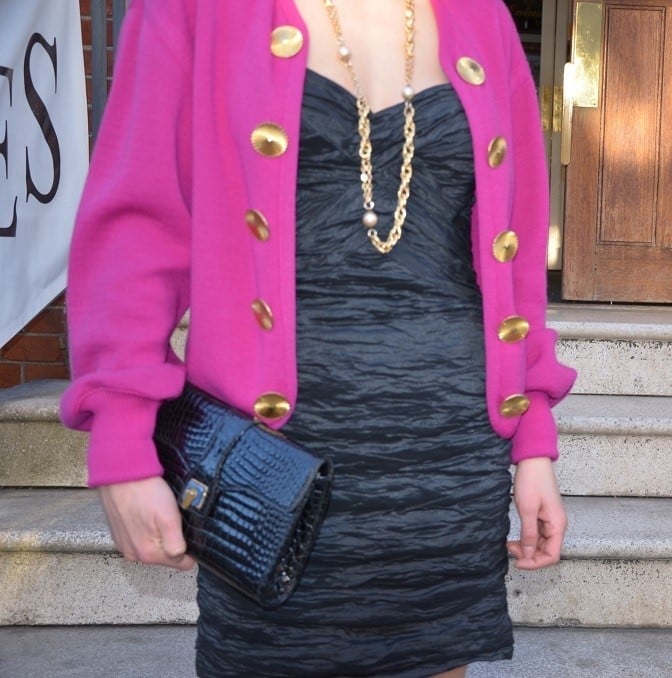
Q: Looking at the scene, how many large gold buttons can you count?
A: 10